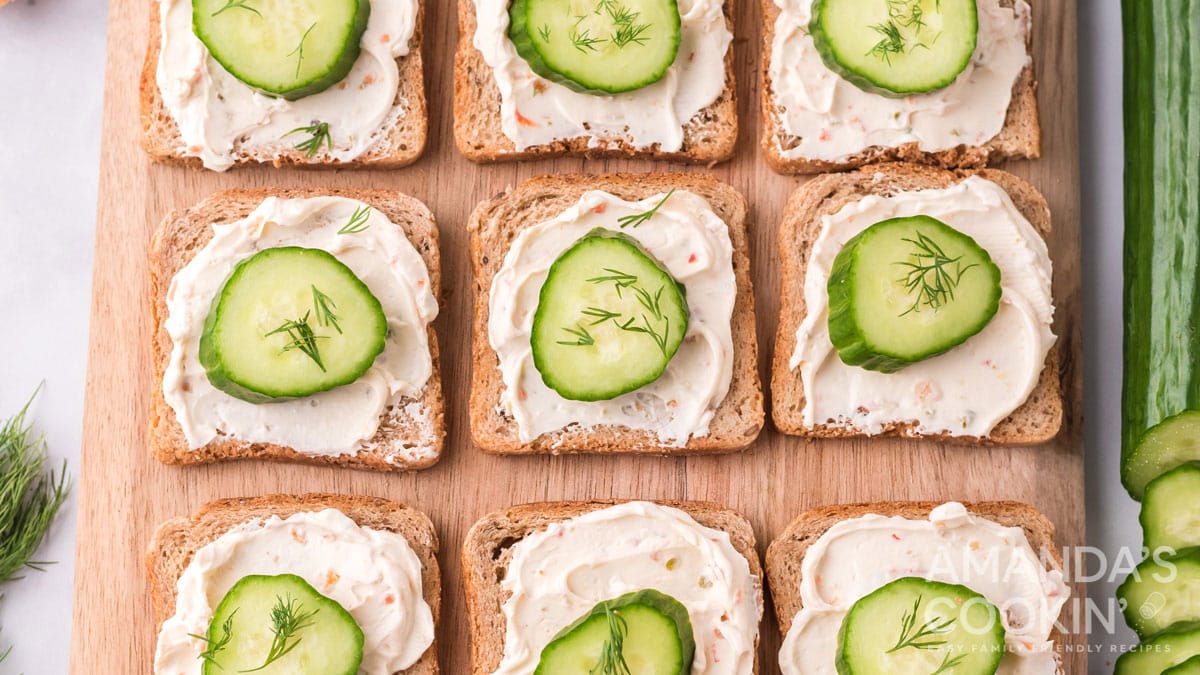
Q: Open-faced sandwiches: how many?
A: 9